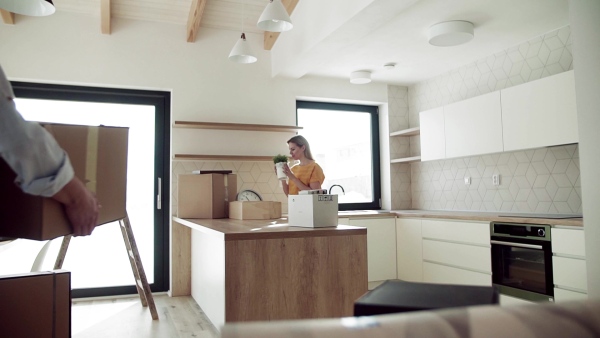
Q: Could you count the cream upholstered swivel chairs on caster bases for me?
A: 0